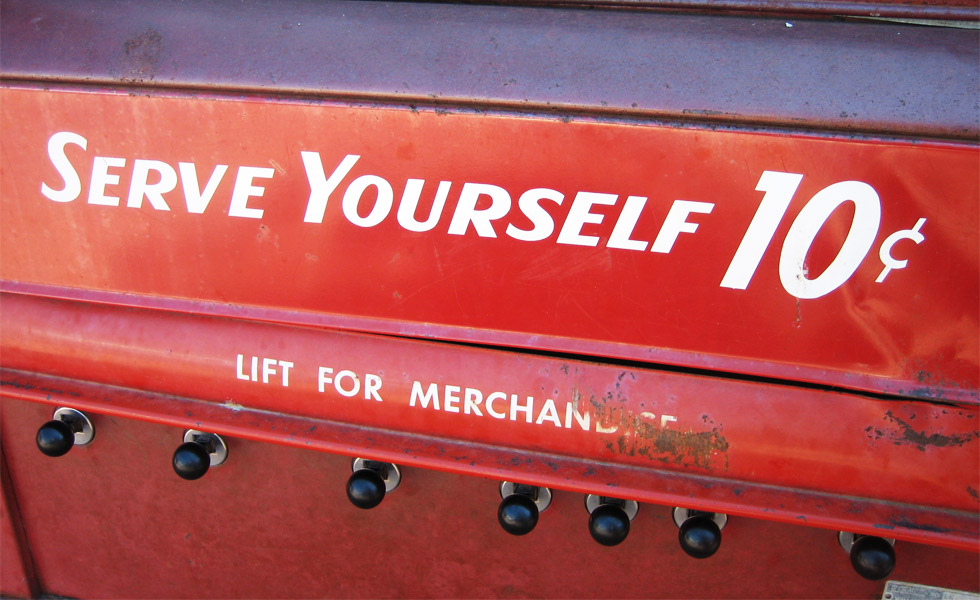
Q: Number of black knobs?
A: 7